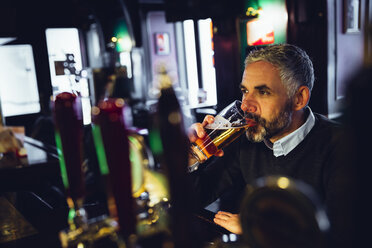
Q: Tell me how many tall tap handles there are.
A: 3